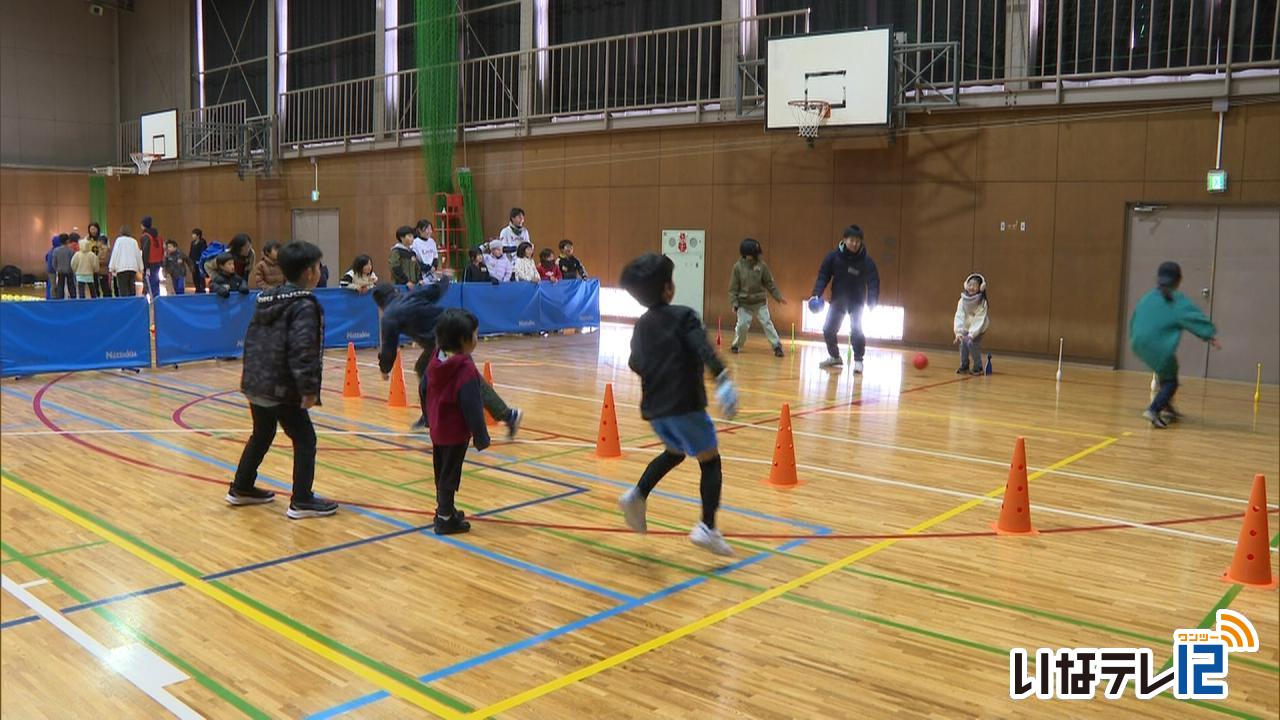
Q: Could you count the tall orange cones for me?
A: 7